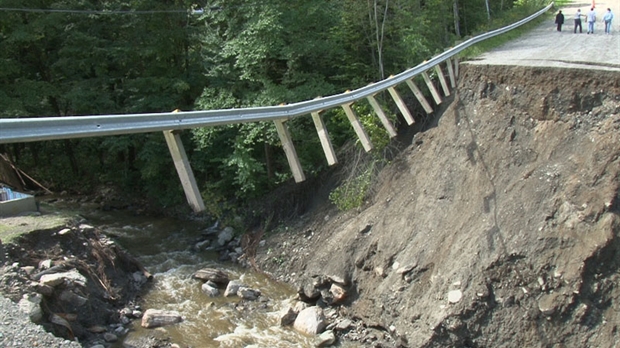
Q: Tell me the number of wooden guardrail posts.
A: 11